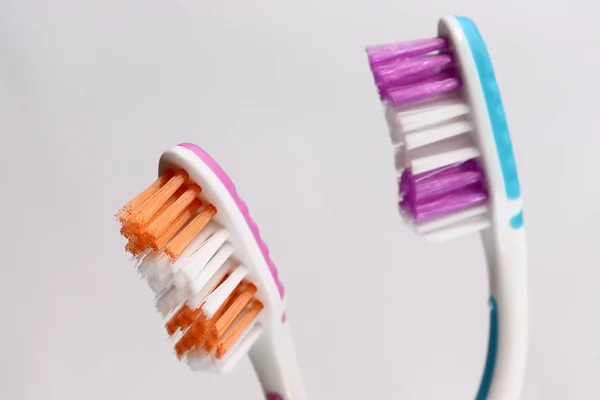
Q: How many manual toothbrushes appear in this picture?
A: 2